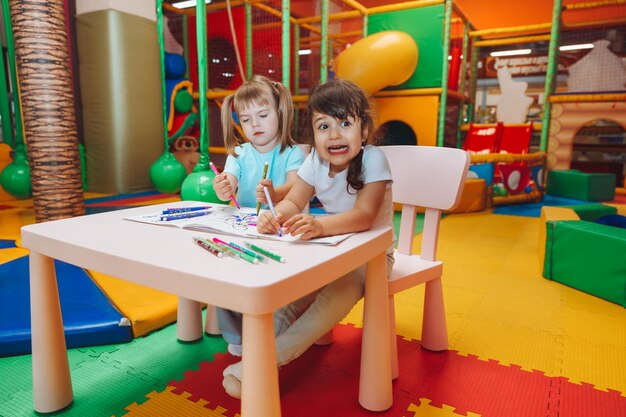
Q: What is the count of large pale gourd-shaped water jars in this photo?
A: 0